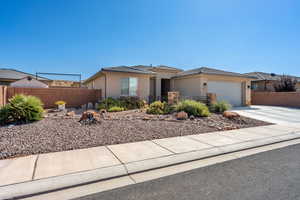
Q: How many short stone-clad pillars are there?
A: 2